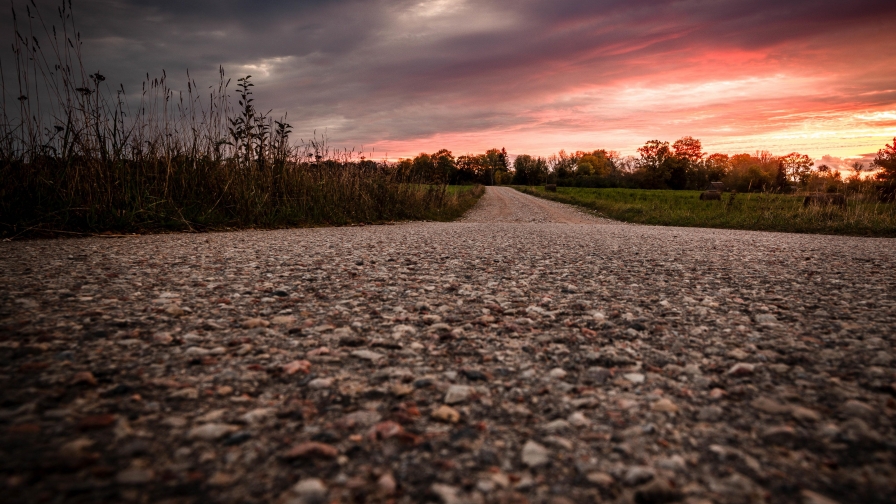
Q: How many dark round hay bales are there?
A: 3